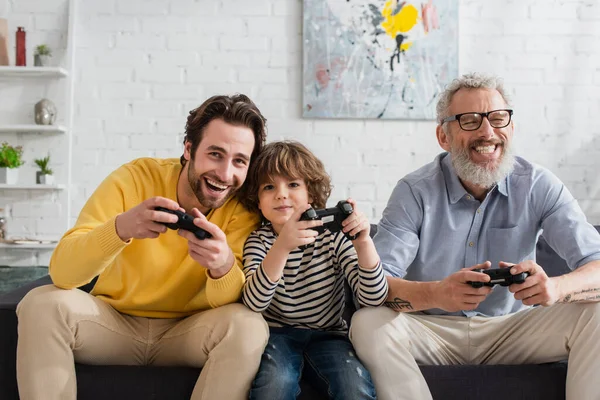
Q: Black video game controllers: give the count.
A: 3